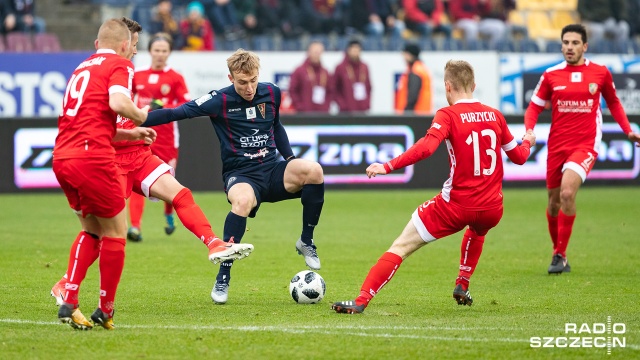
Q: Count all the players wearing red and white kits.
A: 5